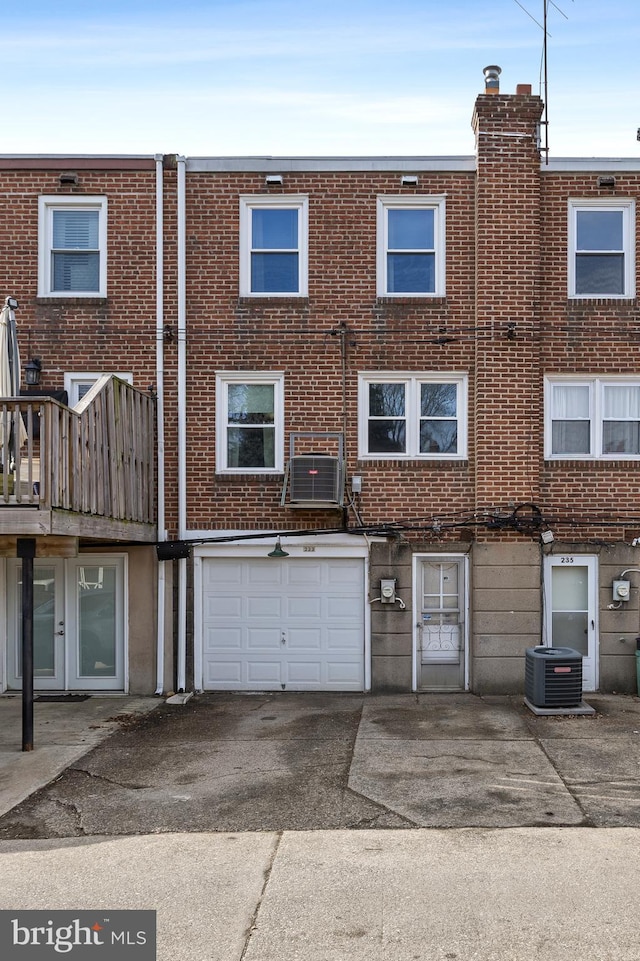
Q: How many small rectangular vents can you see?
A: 4